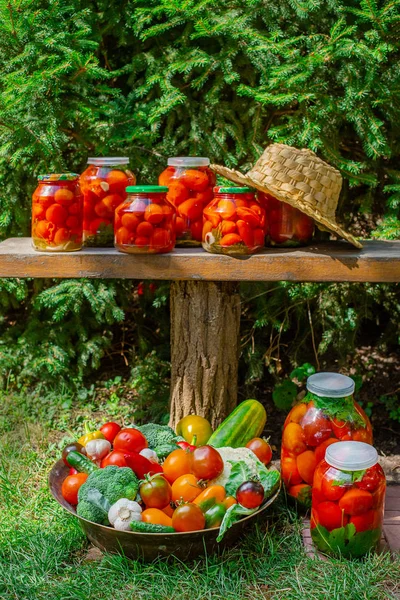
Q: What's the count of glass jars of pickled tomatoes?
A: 8